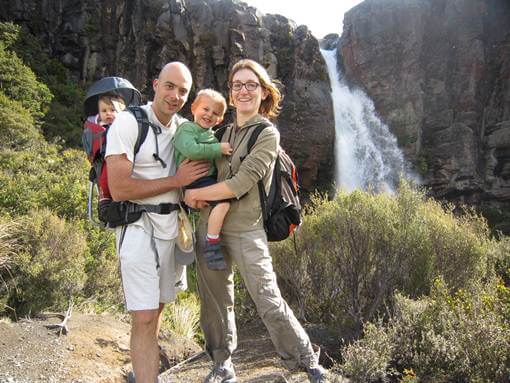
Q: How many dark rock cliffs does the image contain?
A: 2